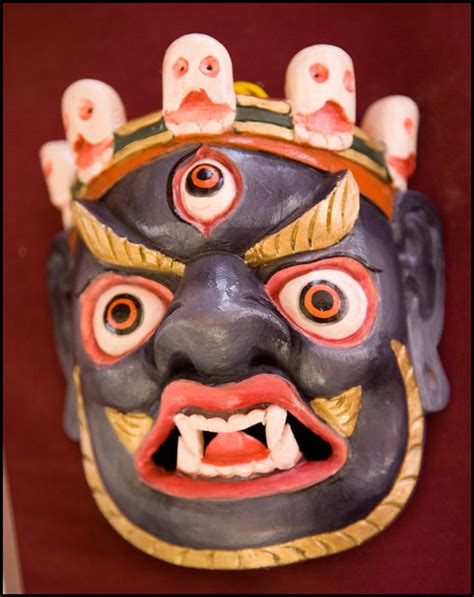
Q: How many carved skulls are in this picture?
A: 5